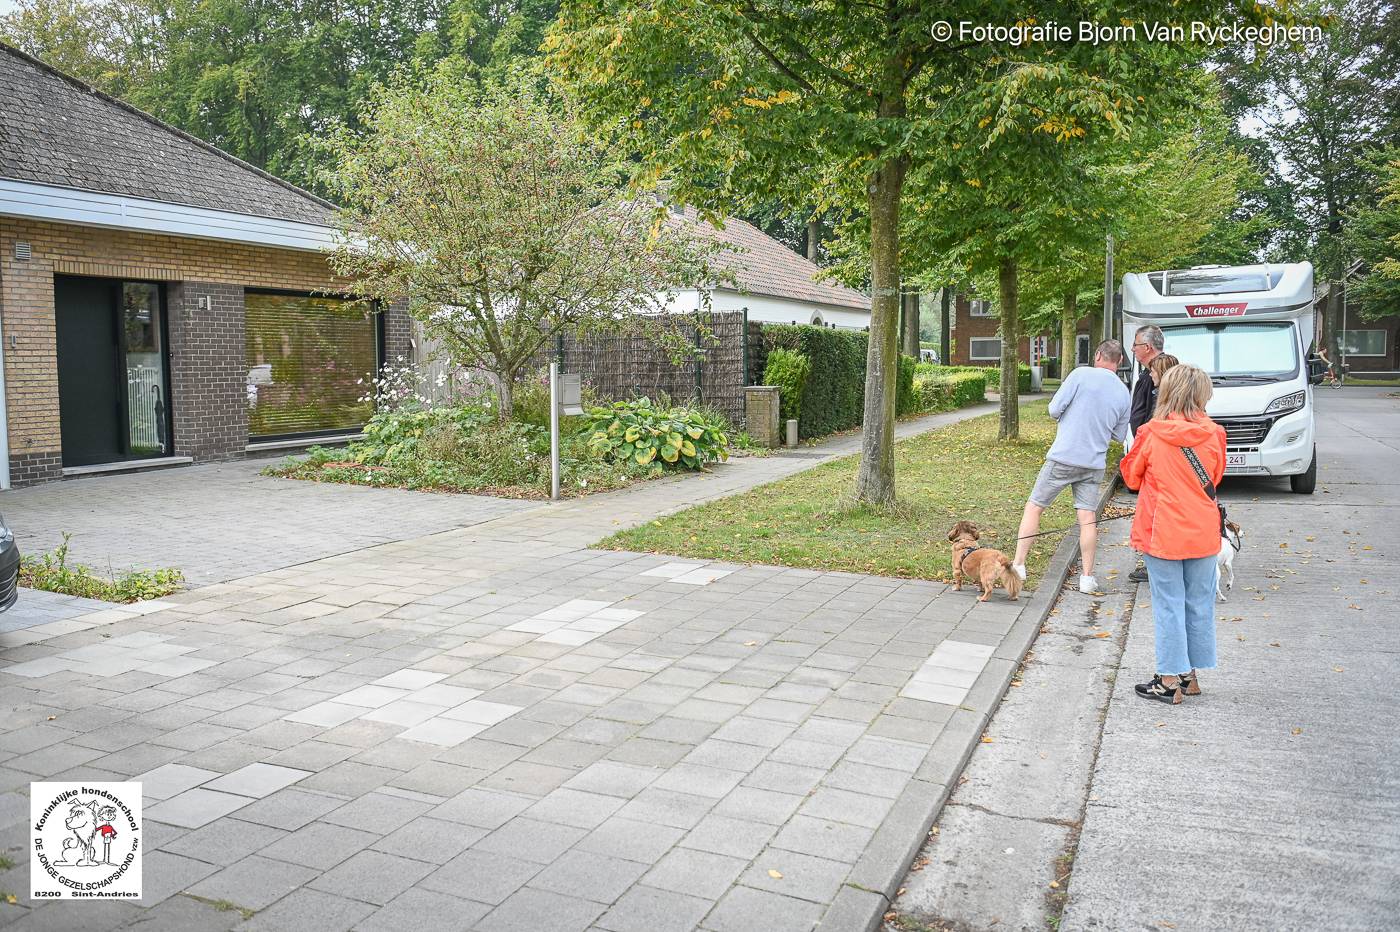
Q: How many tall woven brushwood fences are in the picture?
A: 1